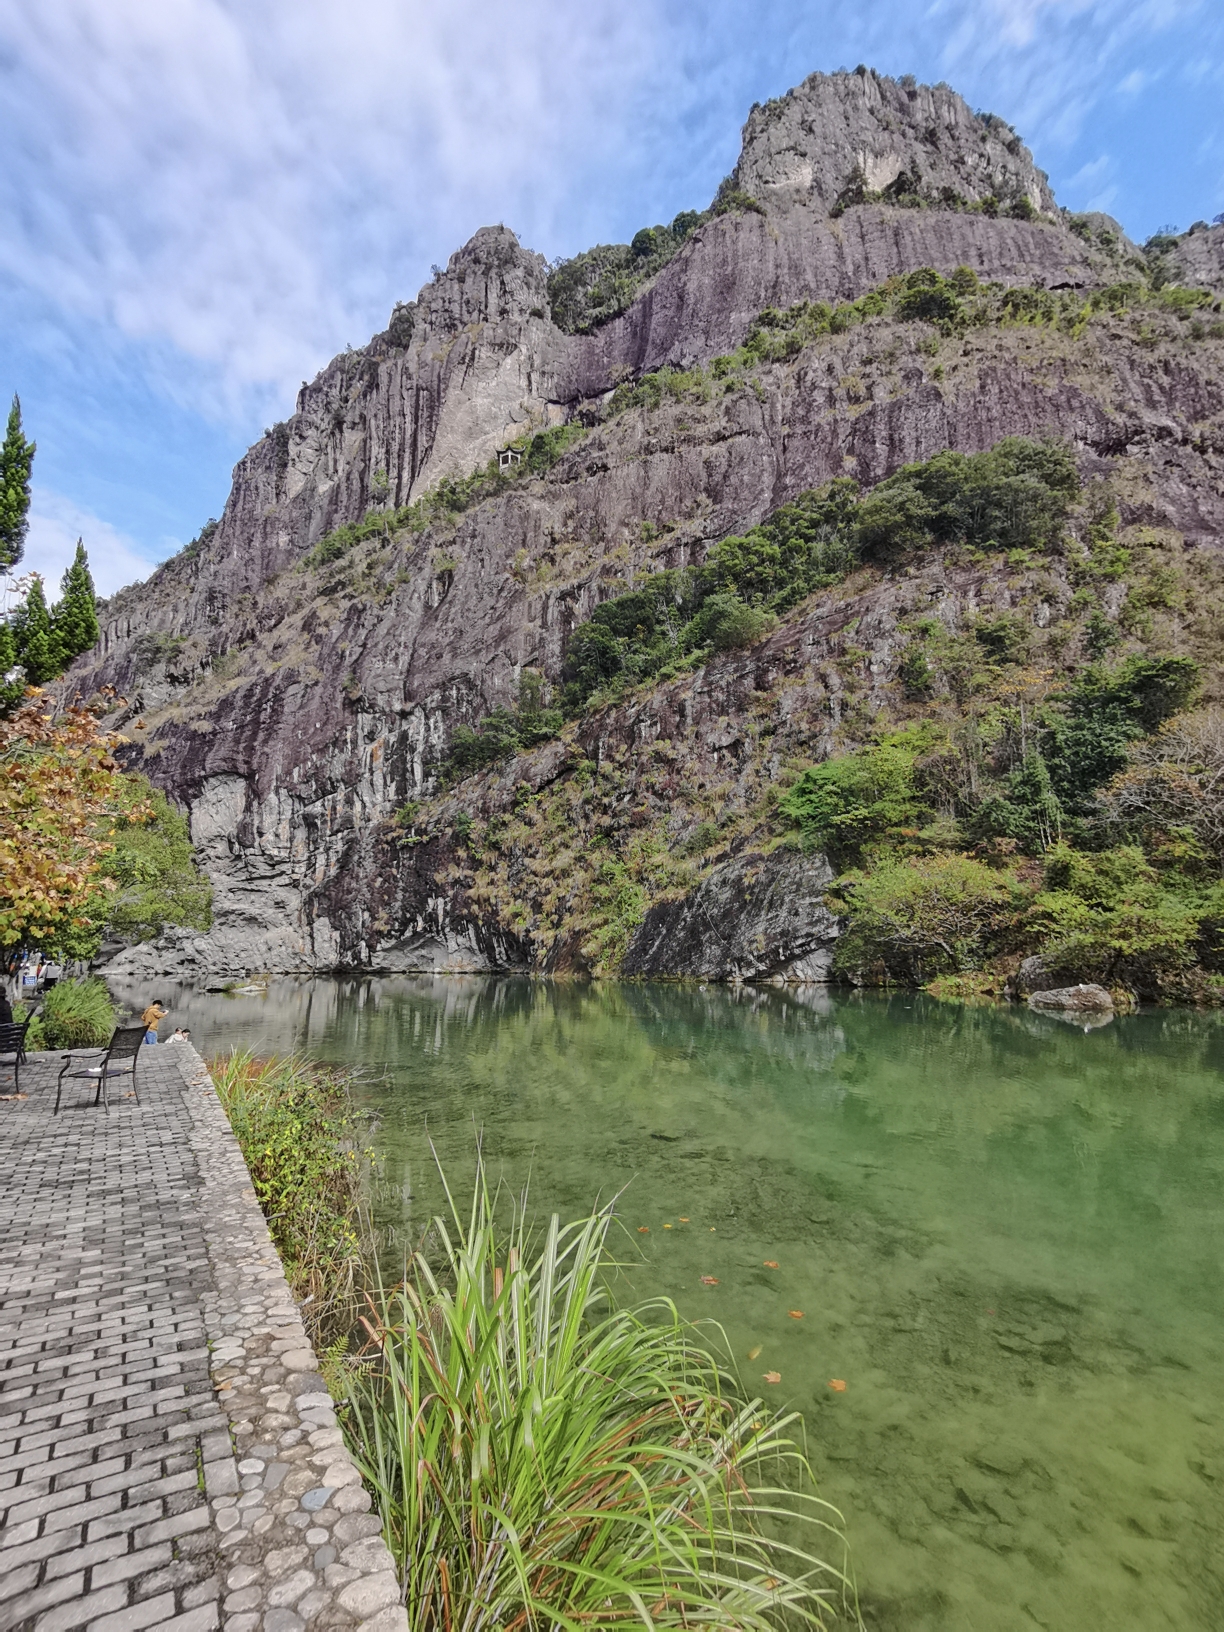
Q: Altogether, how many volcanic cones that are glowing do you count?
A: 0